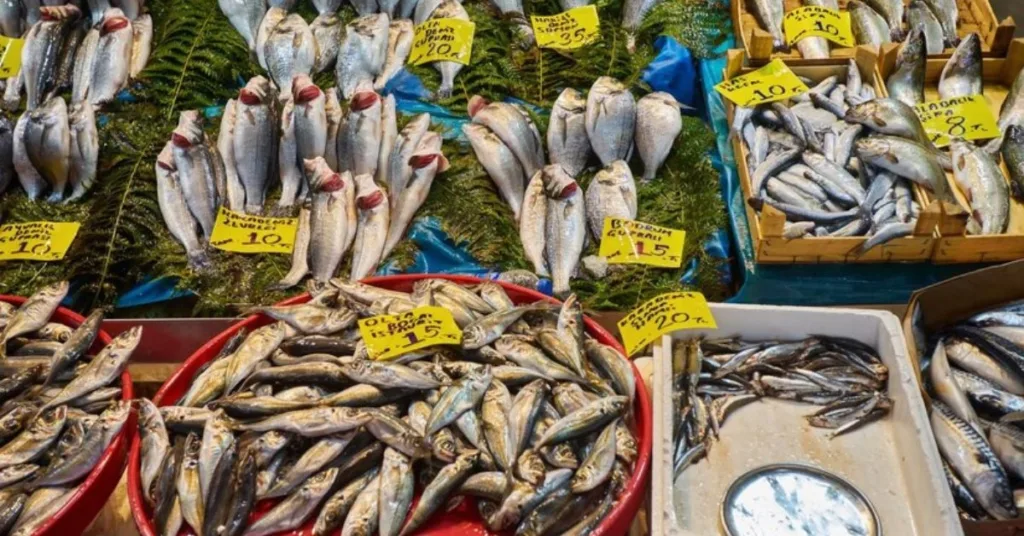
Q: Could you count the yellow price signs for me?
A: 11